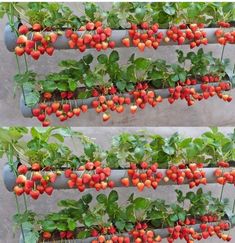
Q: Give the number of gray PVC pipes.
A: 4